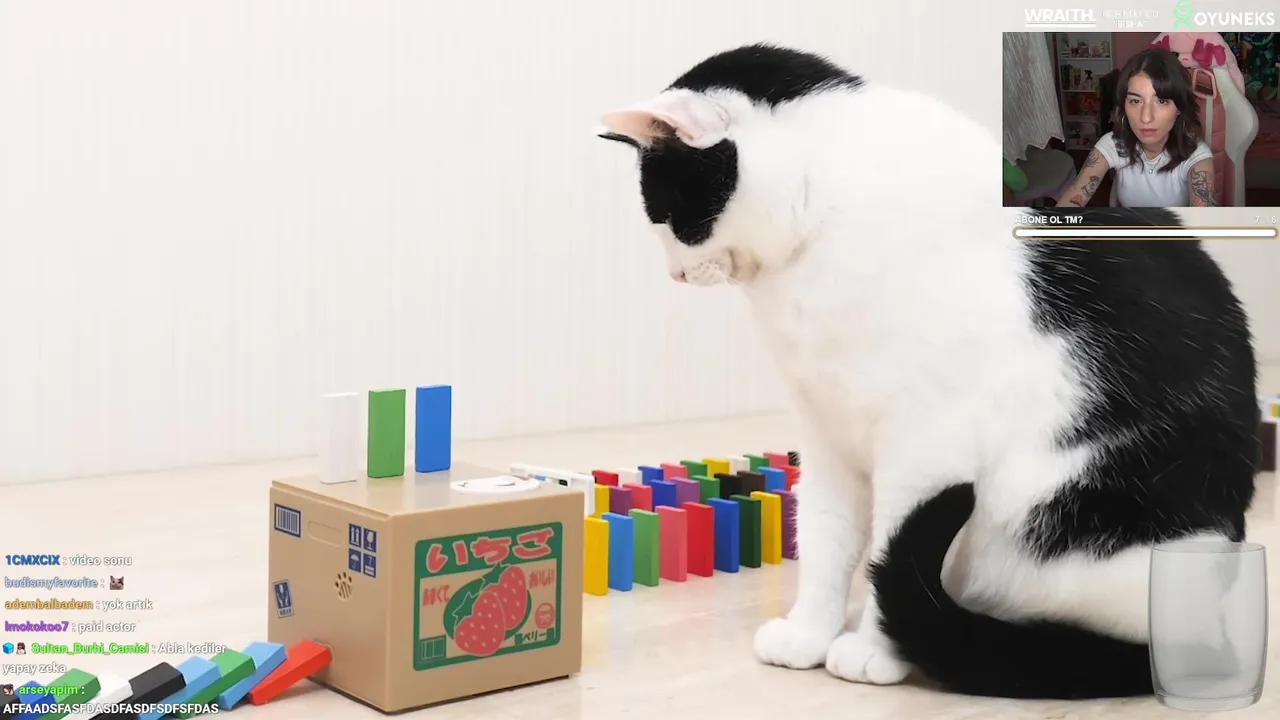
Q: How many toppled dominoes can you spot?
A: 9